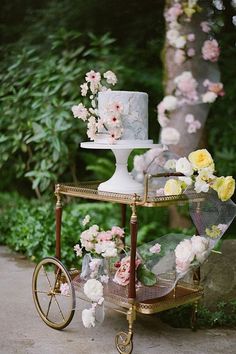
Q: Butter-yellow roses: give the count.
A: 3